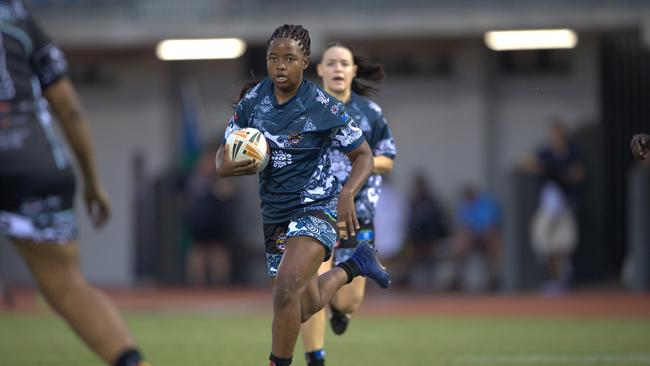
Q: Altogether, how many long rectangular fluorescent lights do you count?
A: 2